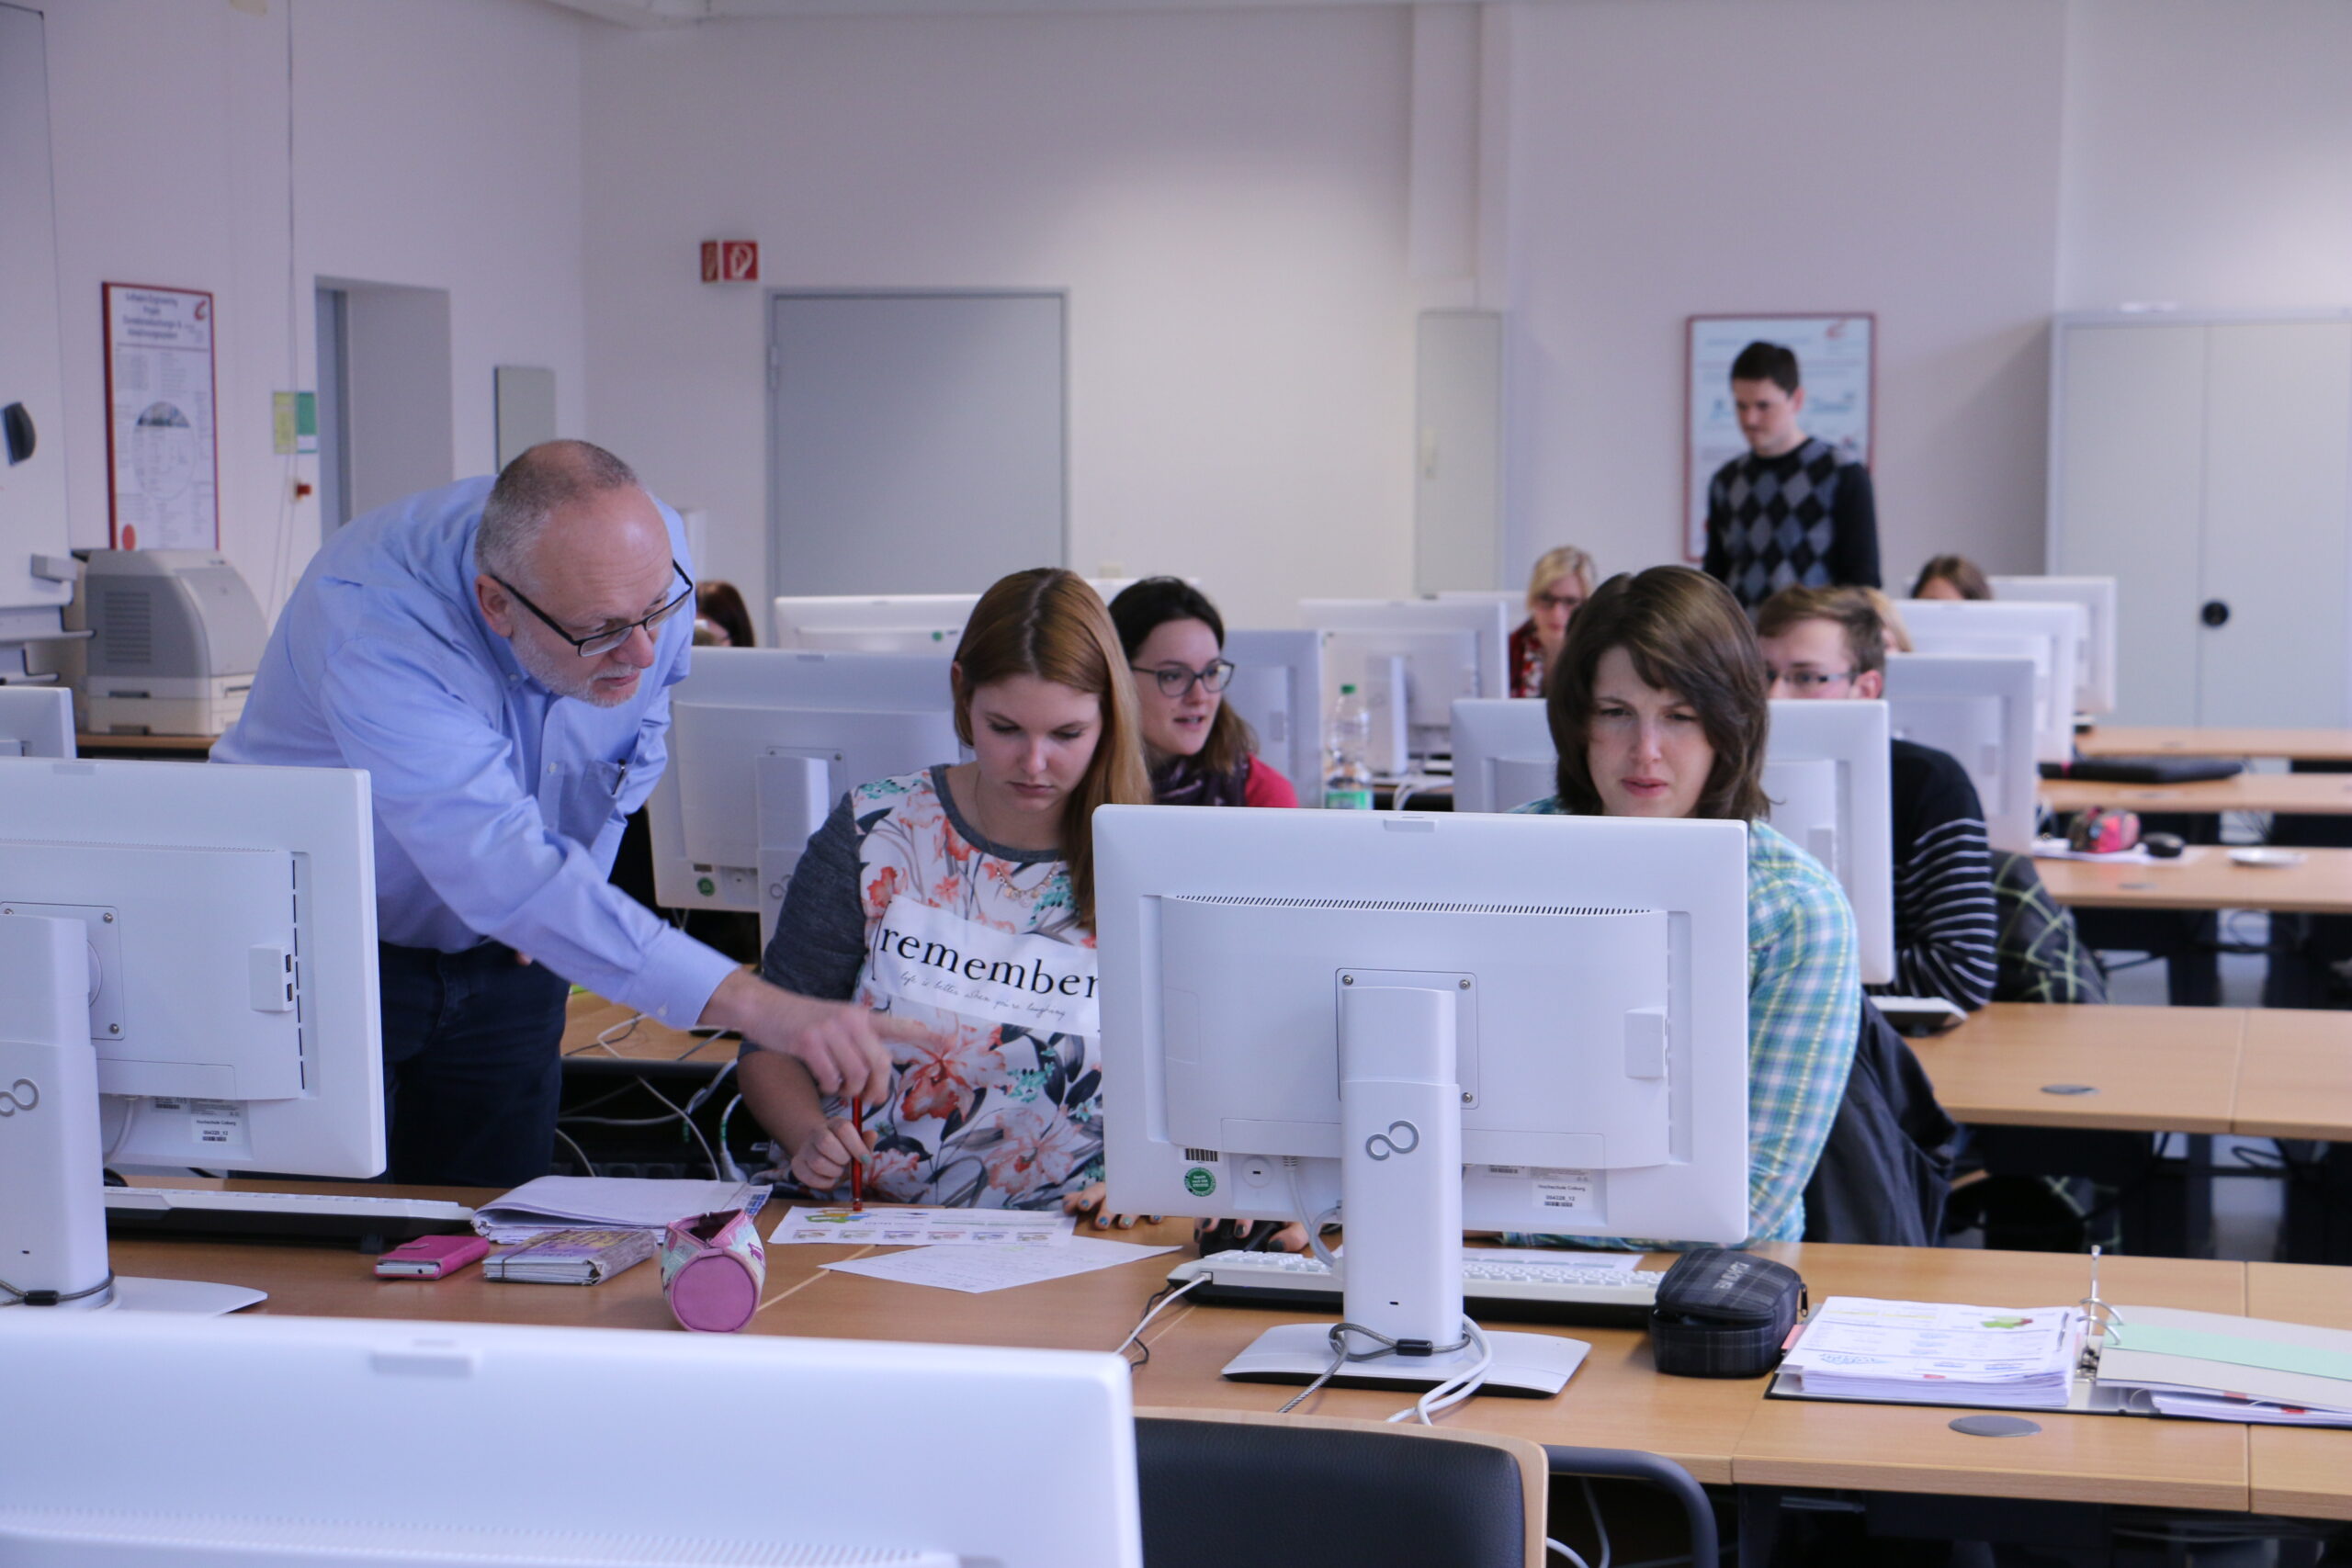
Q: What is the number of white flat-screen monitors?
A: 14